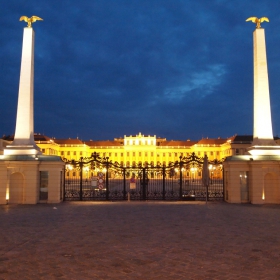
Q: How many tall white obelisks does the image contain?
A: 2